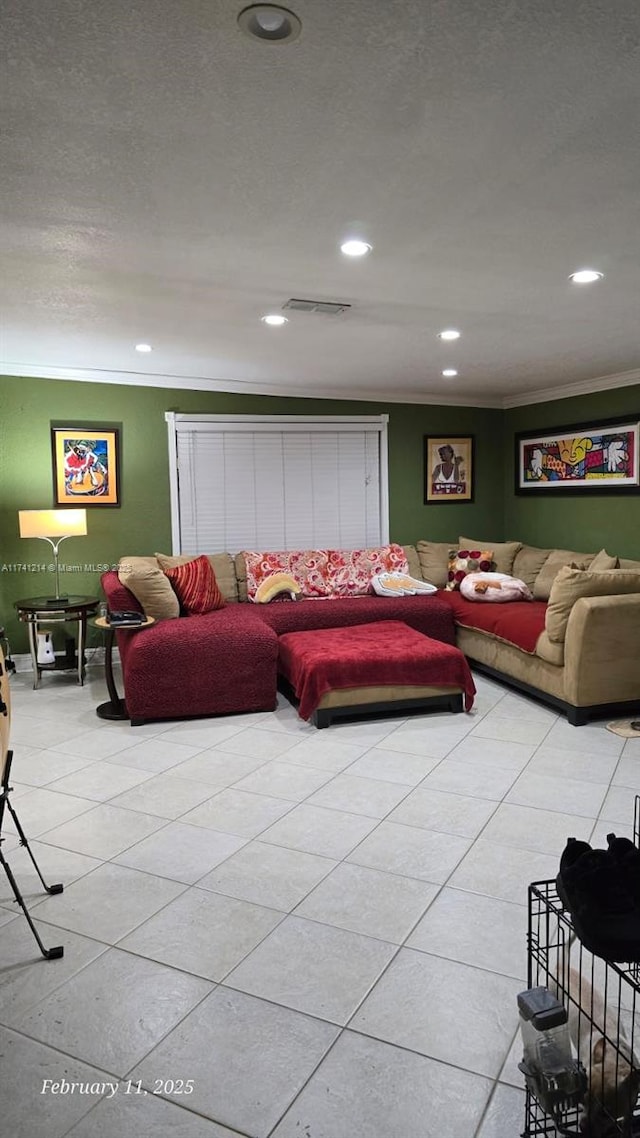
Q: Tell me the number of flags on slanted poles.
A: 0